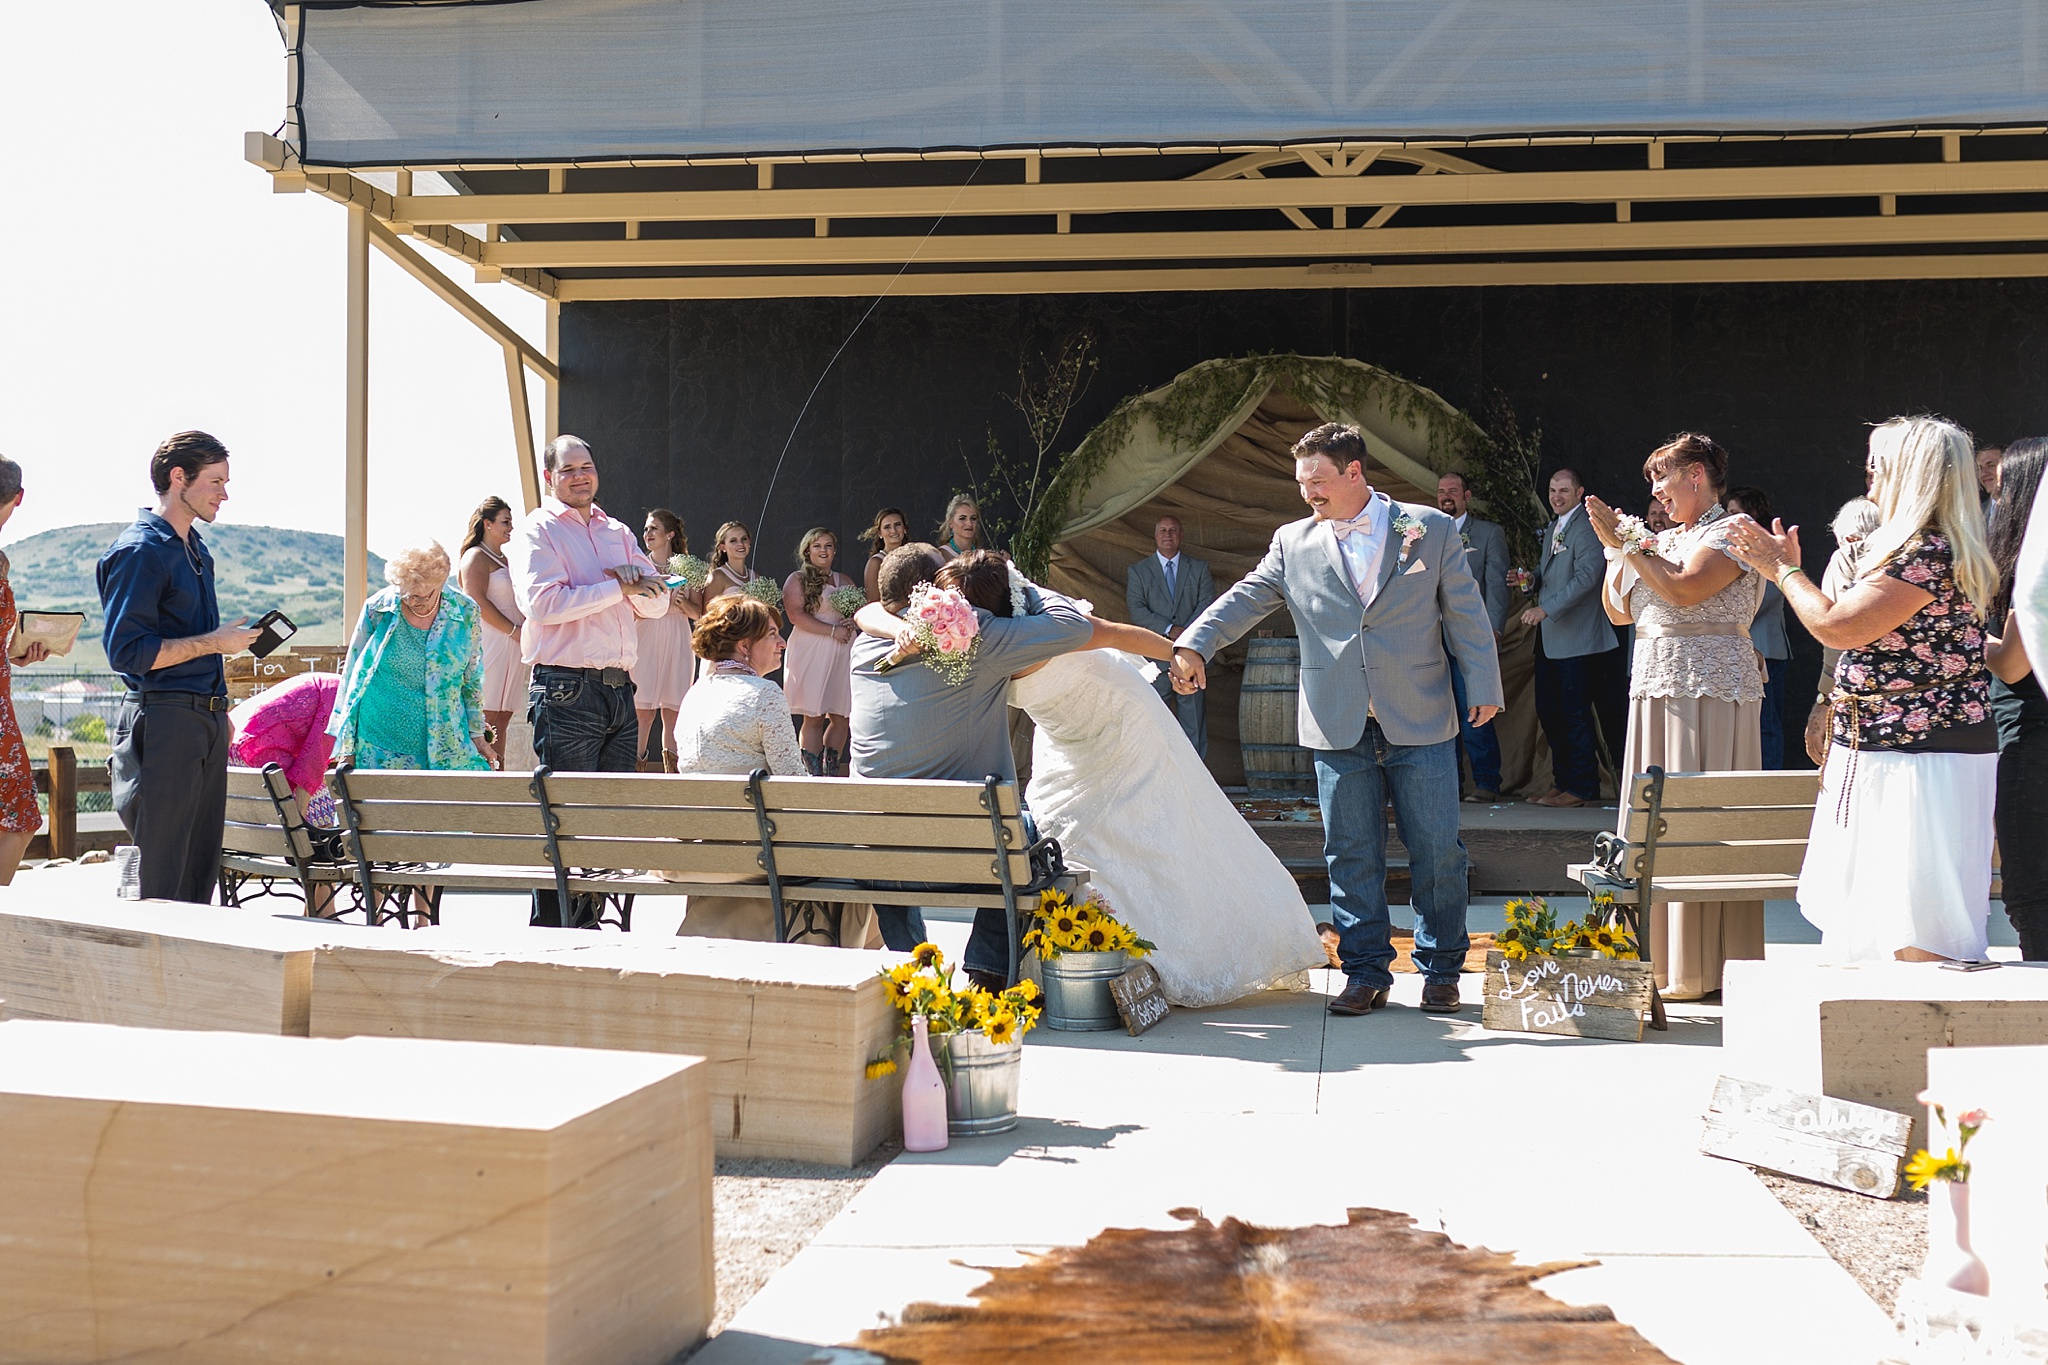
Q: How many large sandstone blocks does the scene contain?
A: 5